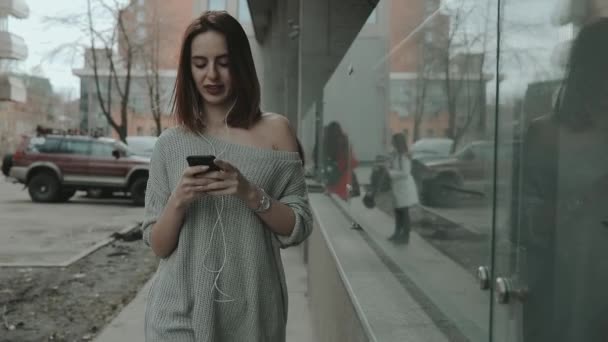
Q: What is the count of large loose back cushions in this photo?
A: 0